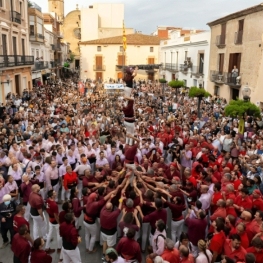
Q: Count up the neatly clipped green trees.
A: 4